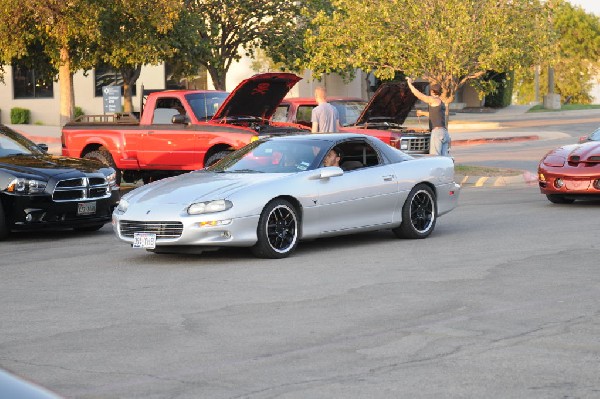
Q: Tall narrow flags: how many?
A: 0